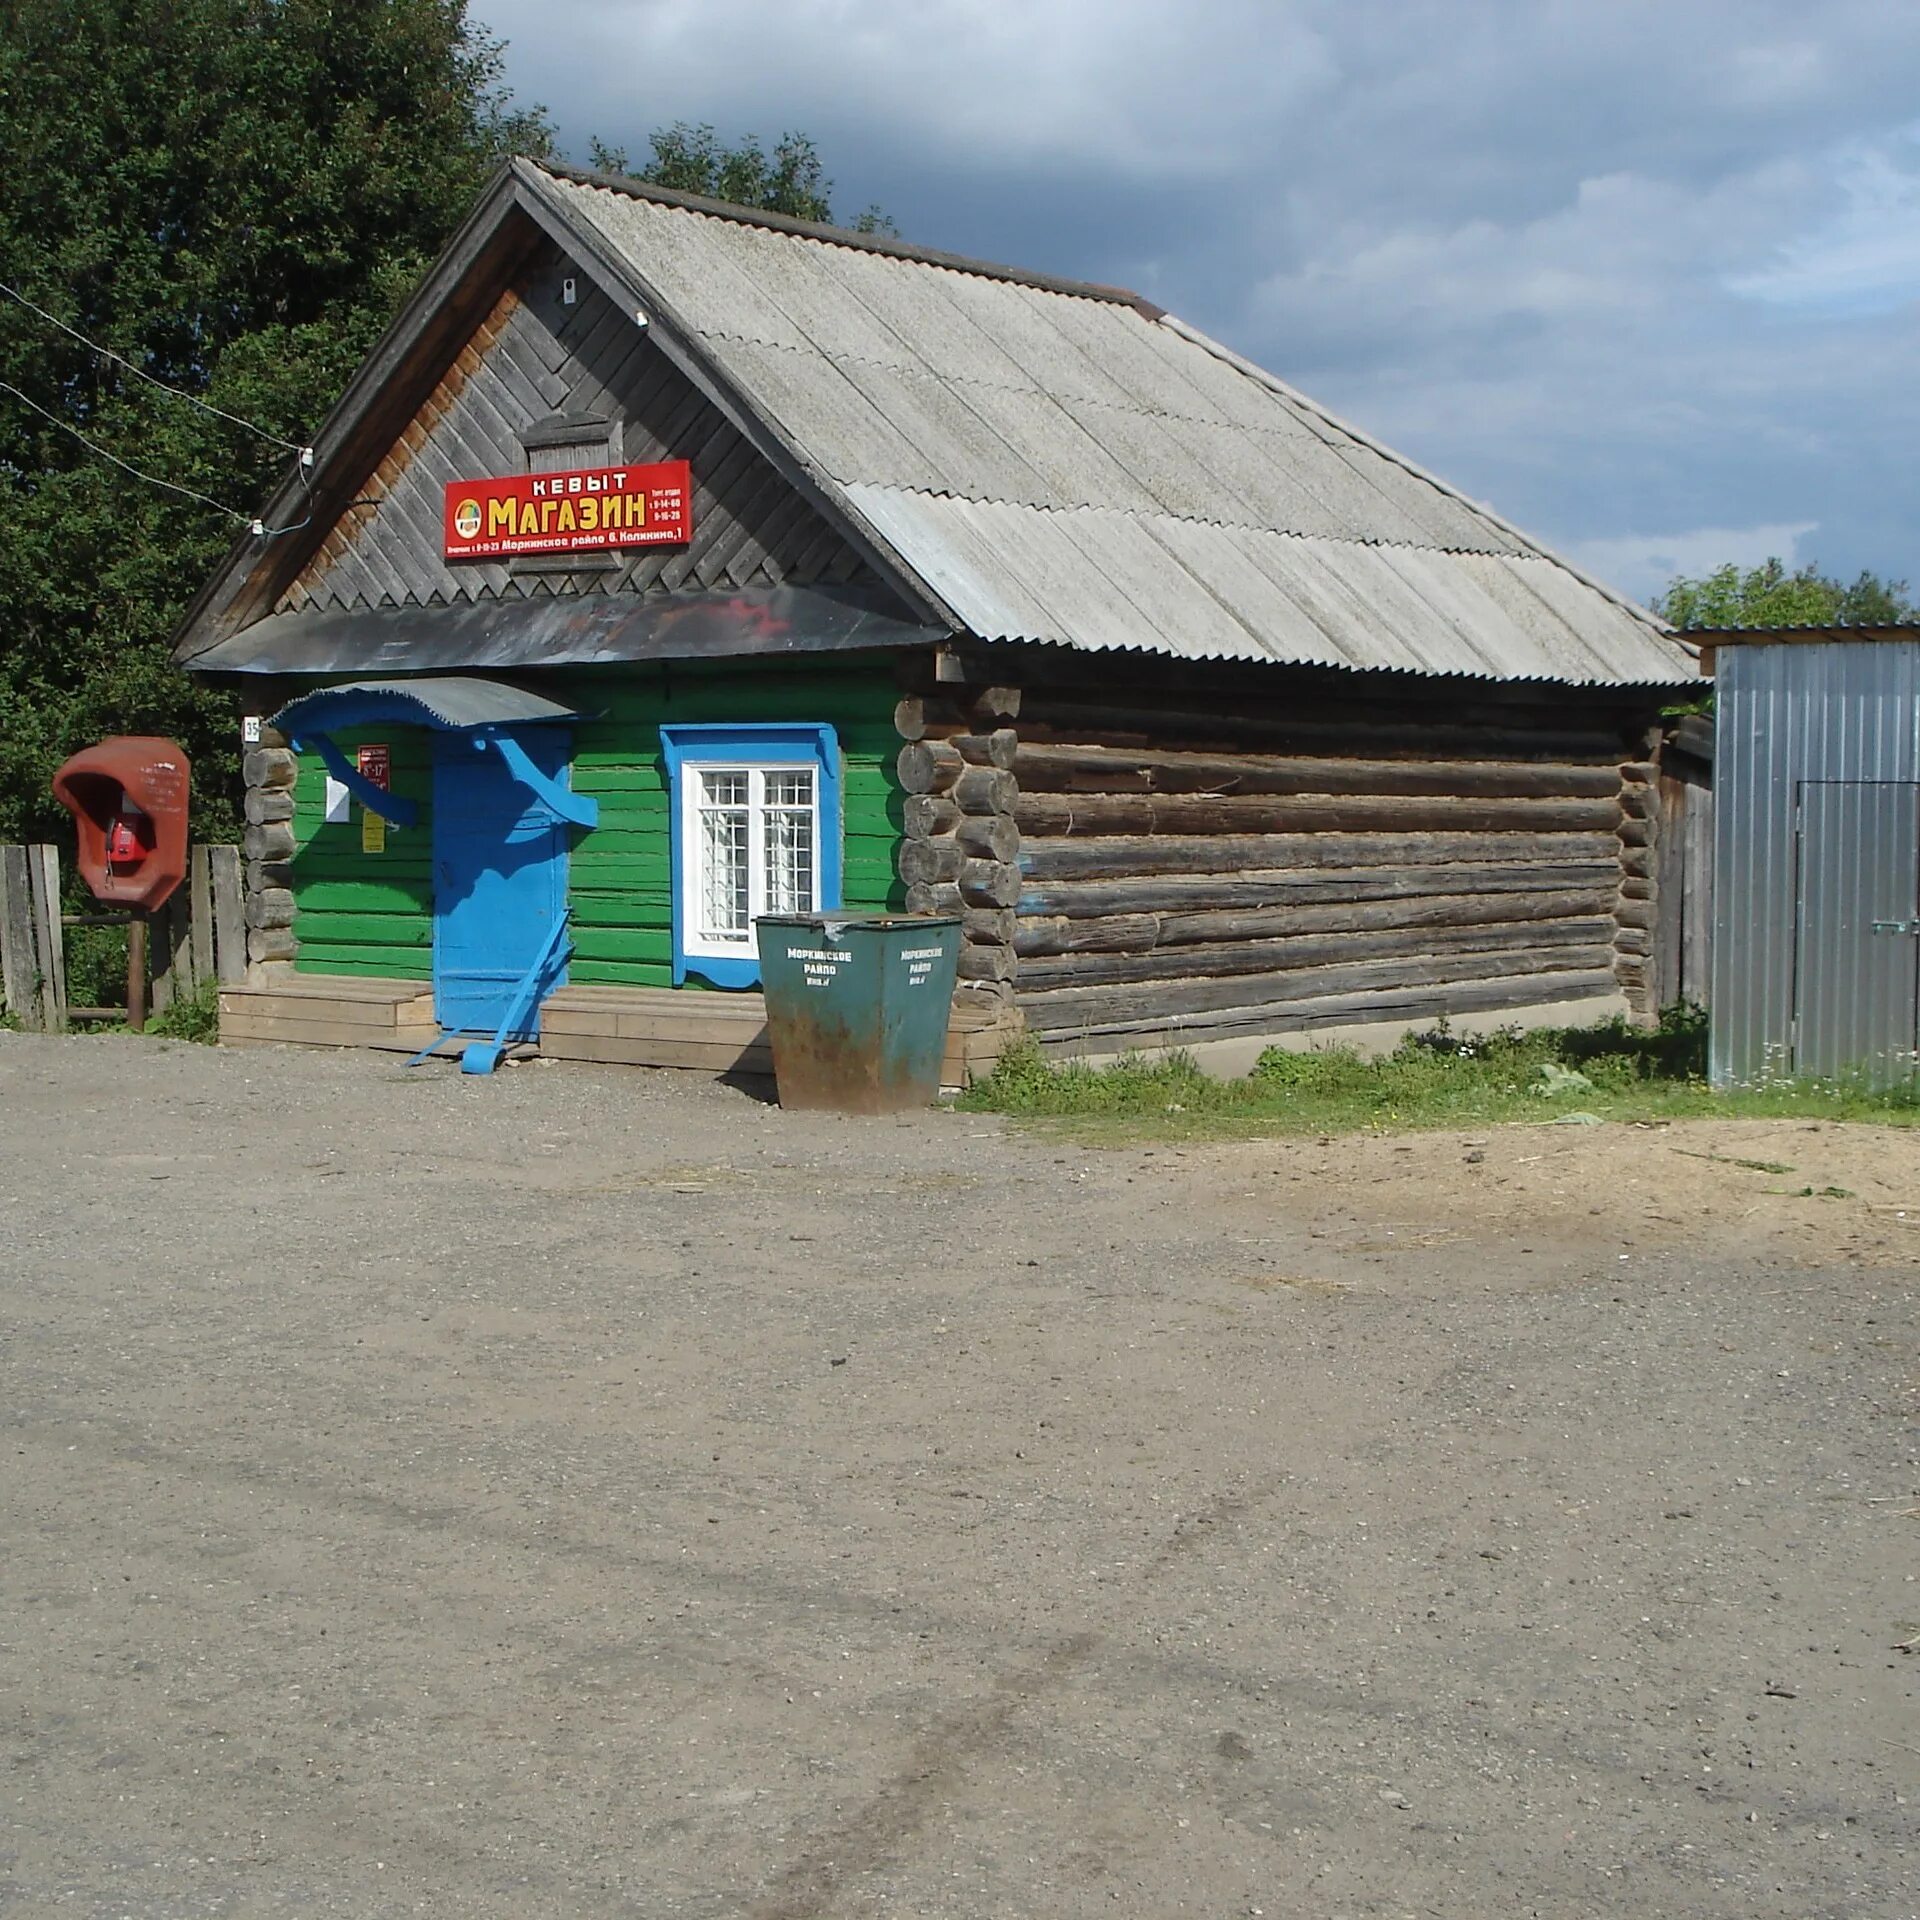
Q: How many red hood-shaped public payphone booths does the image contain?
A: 1